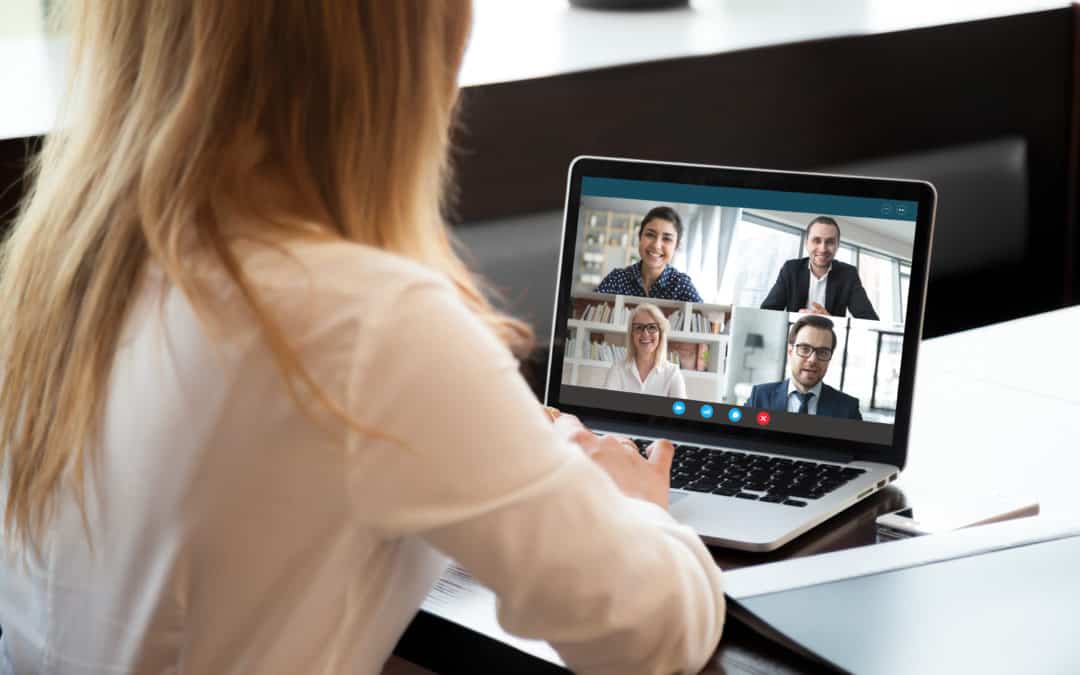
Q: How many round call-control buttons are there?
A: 4